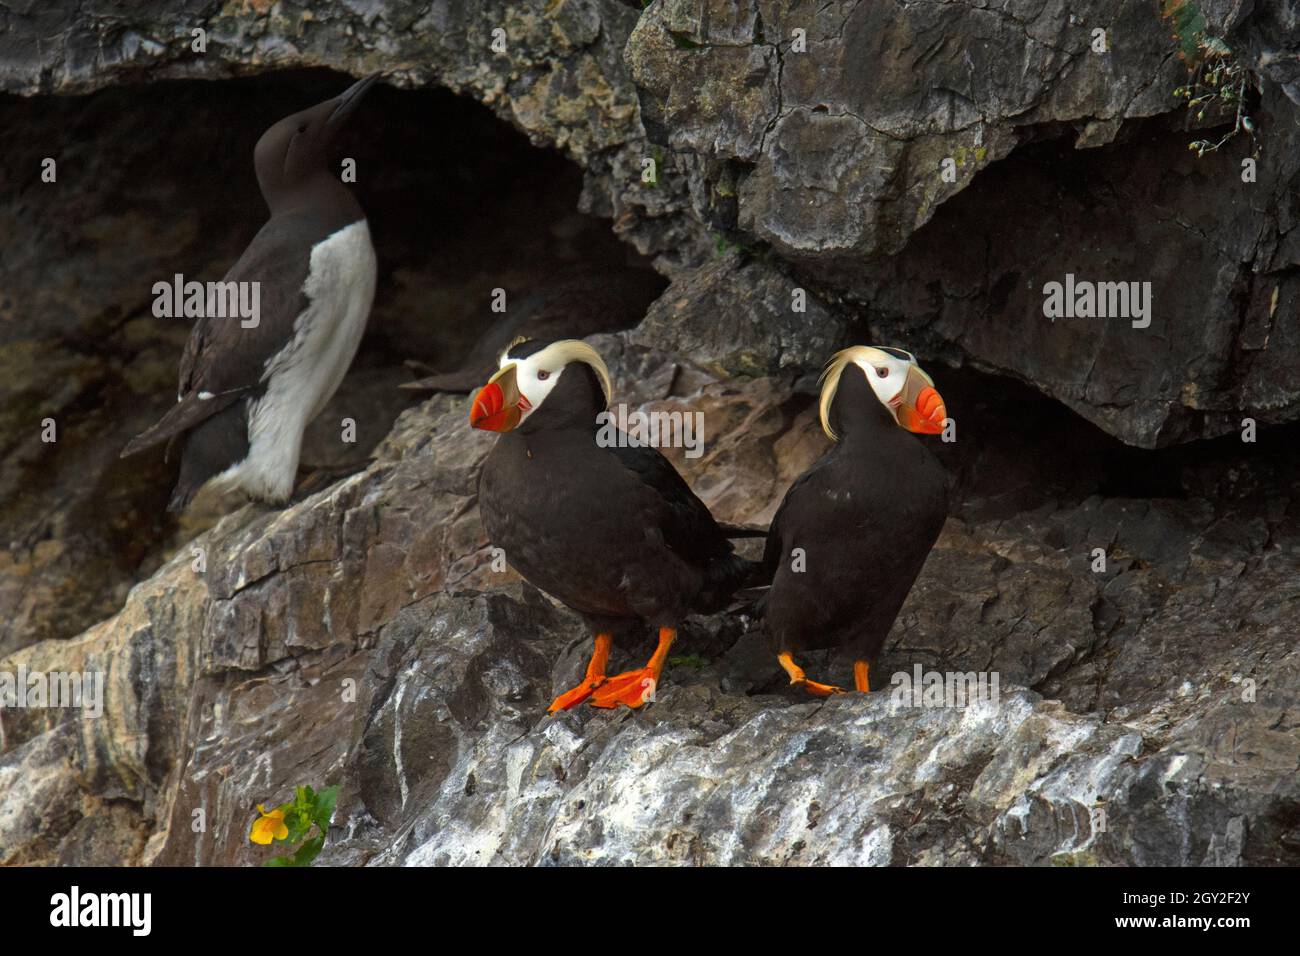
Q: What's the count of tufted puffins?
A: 2